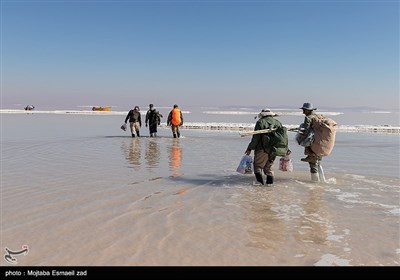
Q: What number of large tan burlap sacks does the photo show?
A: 1